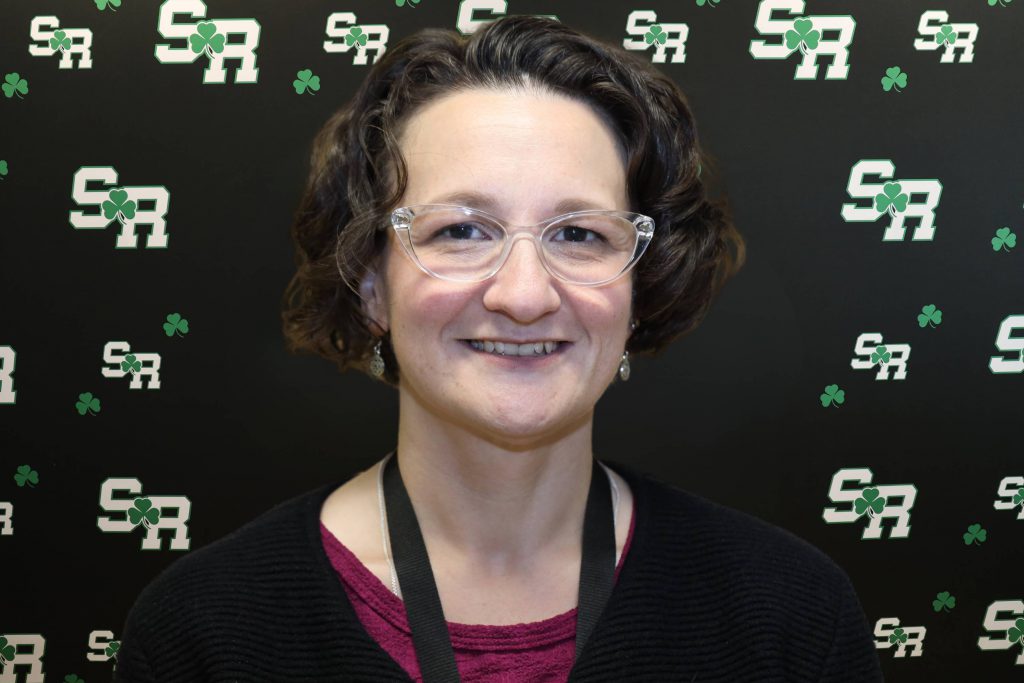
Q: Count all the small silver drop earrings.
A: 2